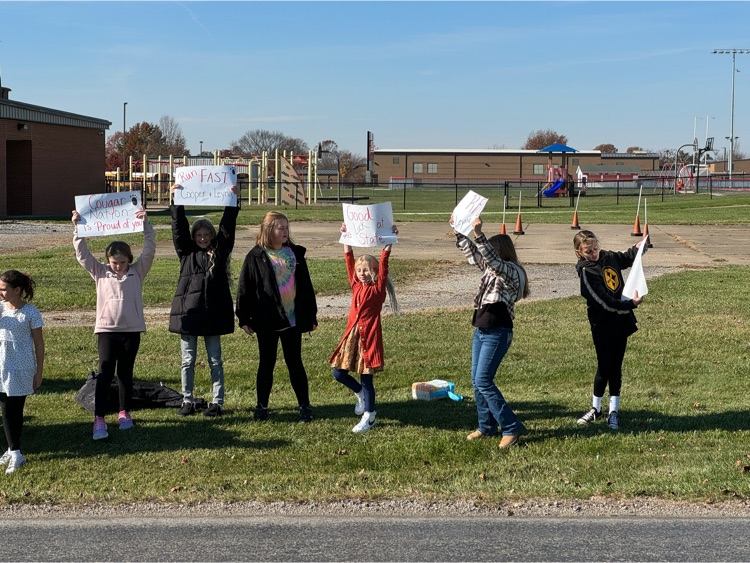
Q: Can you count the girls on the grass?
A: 7